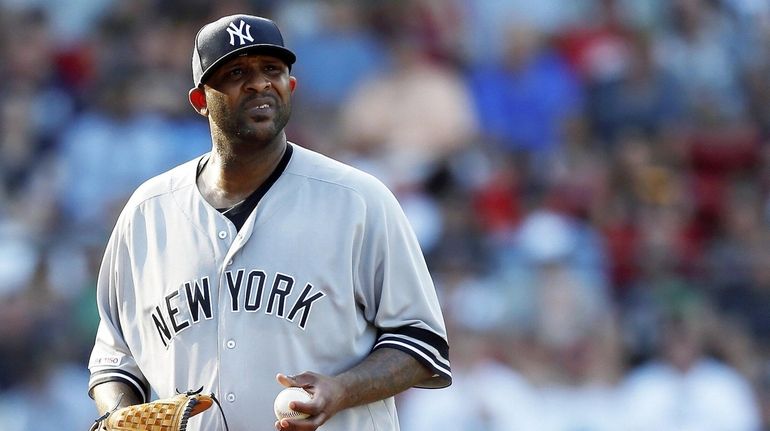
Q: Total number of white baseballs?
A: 1